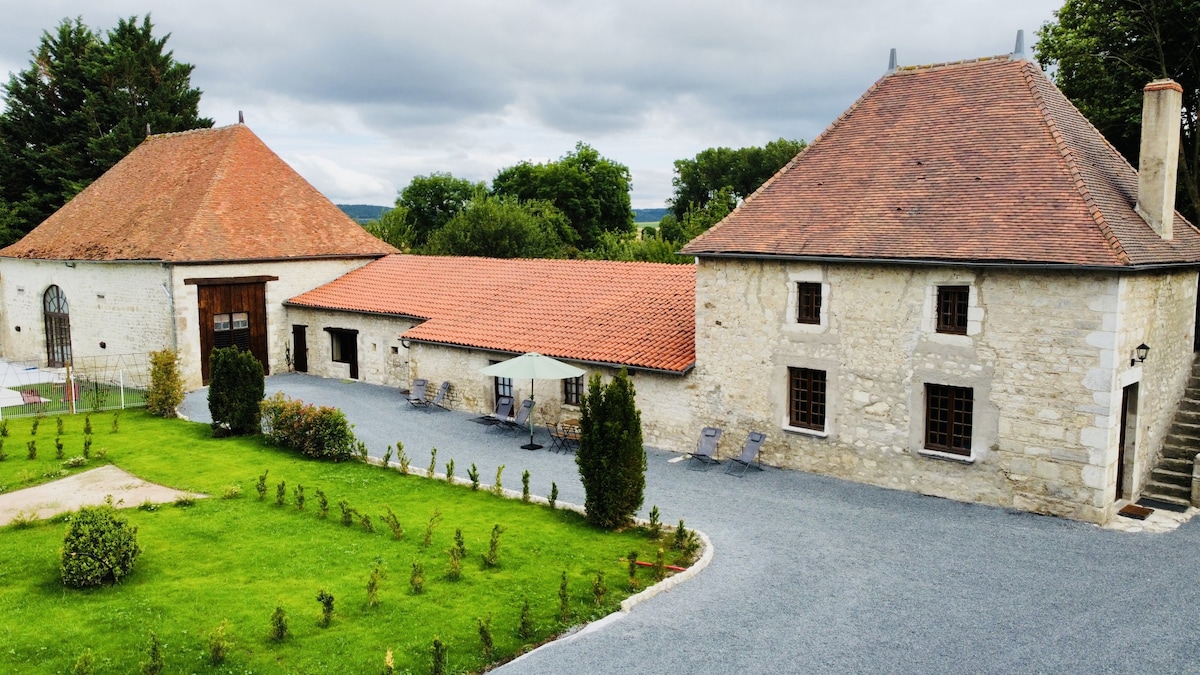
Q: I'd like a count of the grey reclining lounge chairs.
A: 6